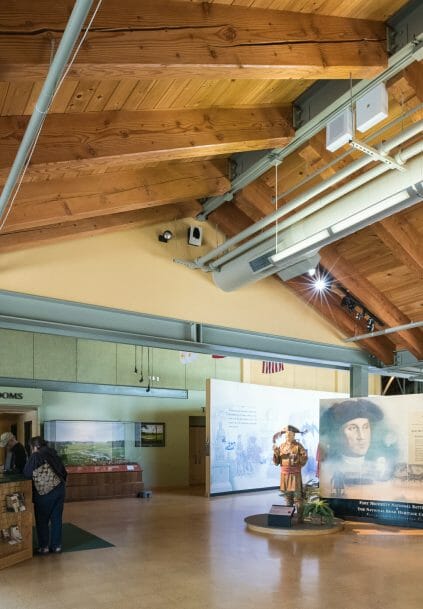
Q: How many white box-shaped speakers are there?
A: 2